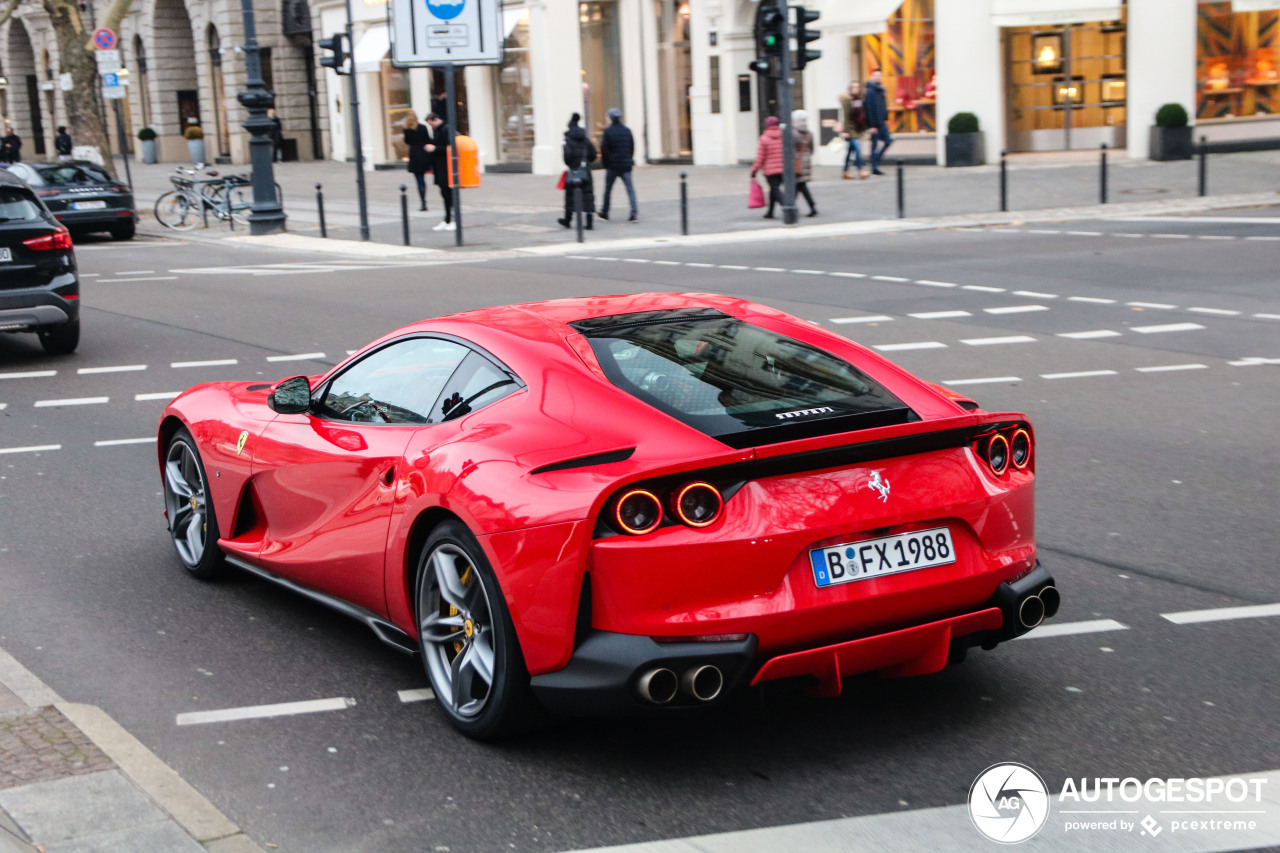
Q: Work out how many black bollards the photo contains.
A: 8